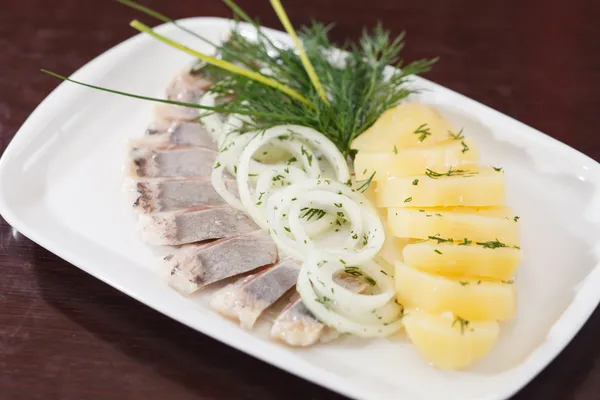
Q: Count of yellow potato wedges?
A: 7